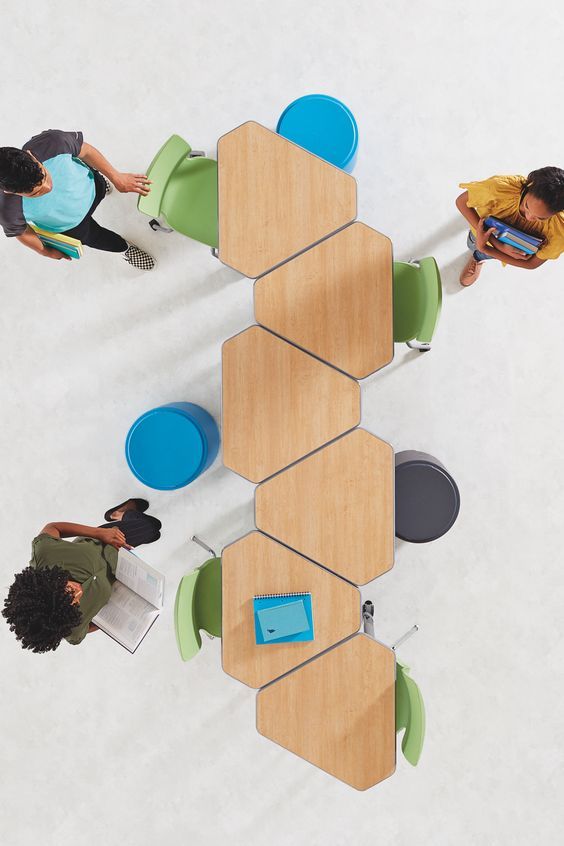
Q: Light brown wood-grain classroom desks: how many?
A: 6